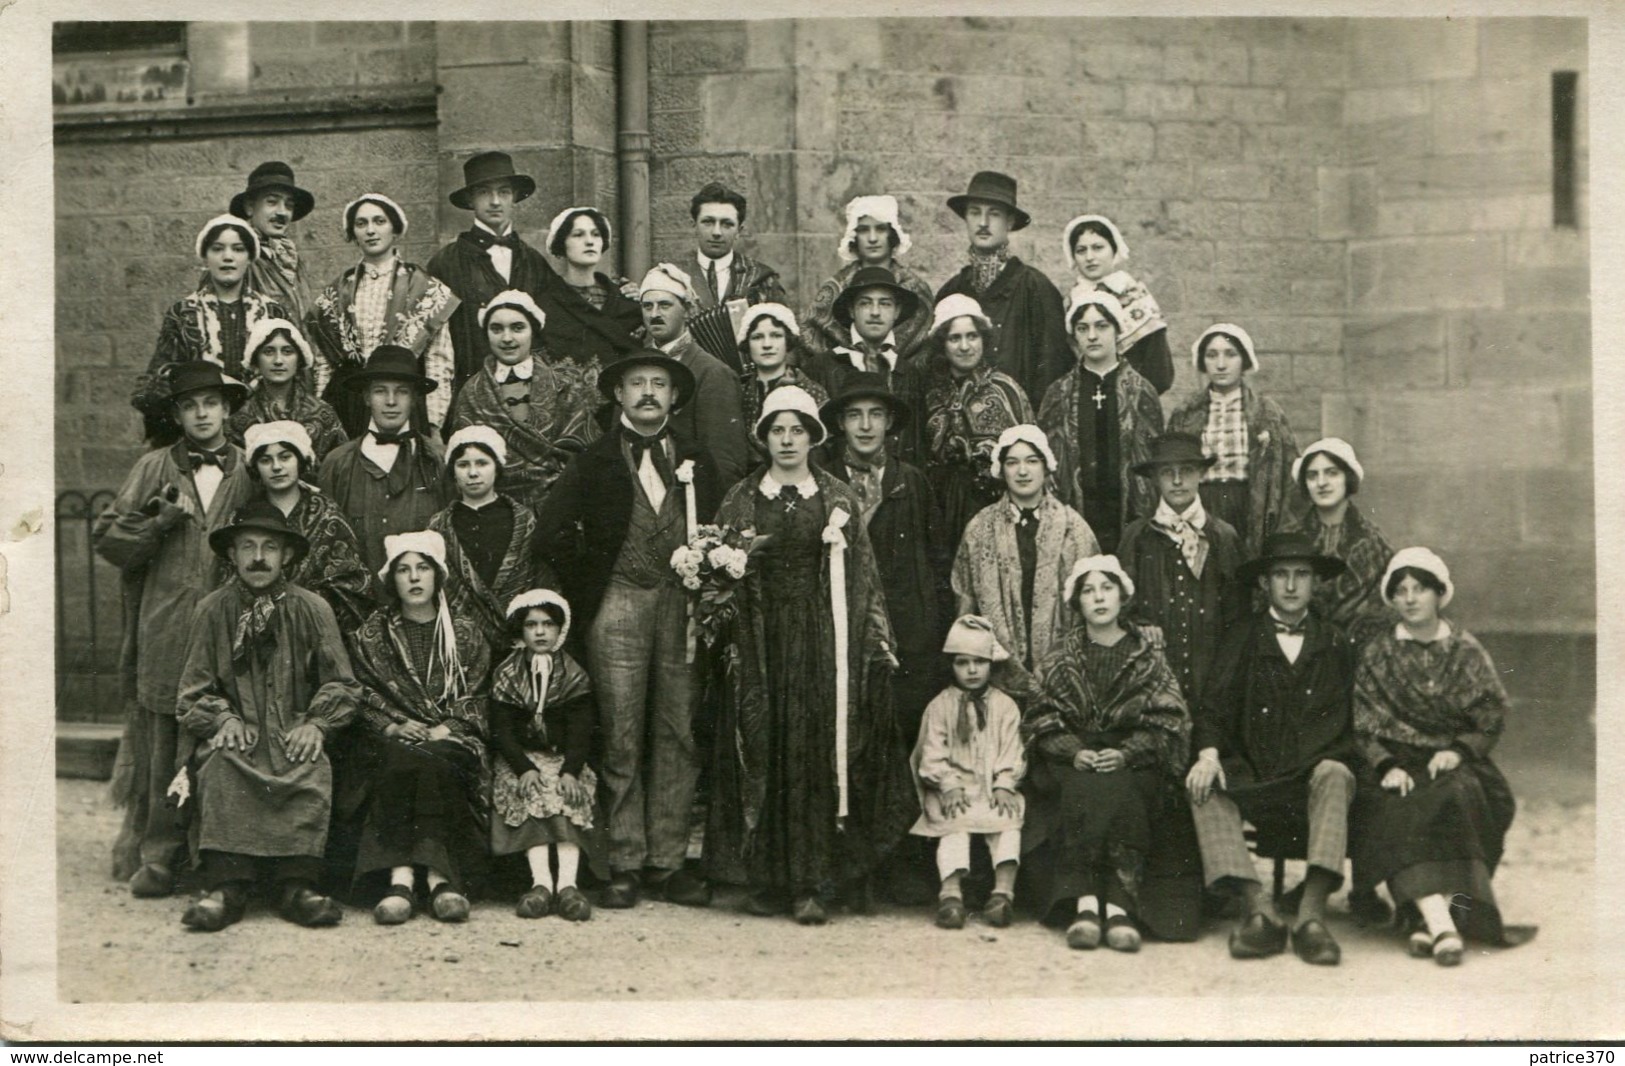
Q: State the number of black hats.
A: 11